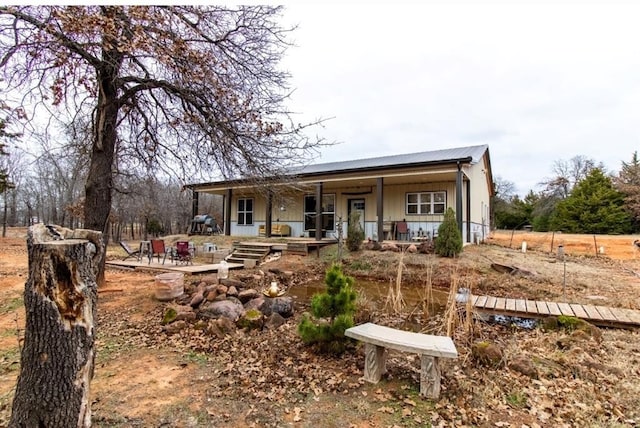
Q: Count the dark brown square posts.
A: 6